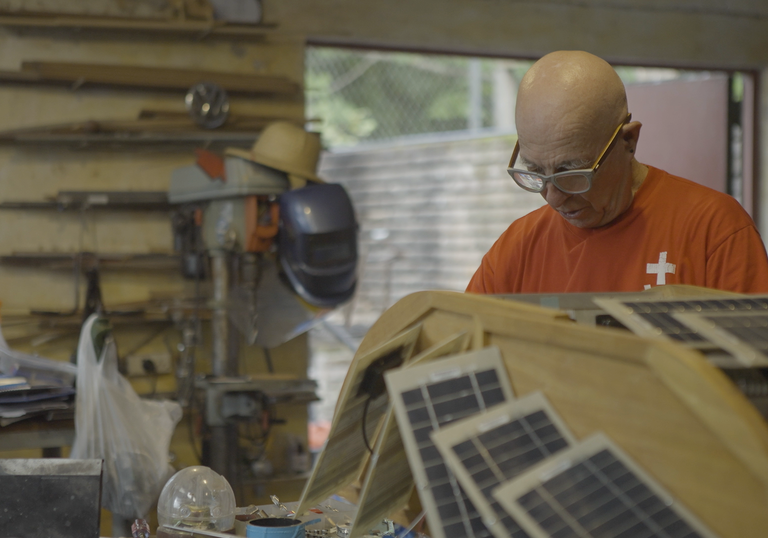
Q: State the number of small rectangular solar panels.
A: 7